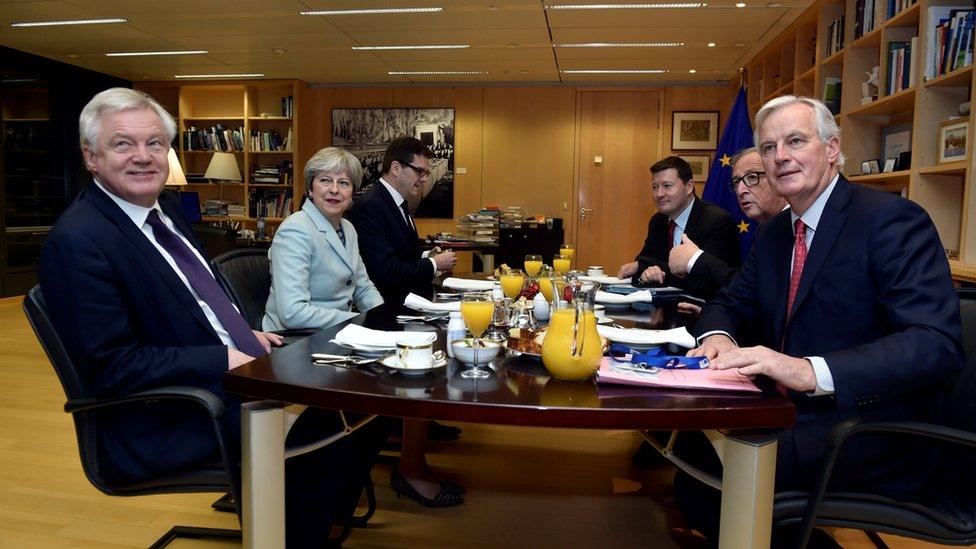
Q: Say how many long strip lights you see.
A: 9